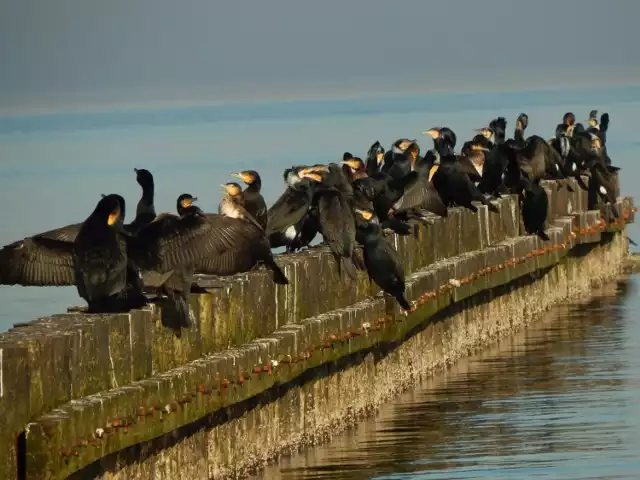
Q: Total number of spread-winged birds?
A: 2